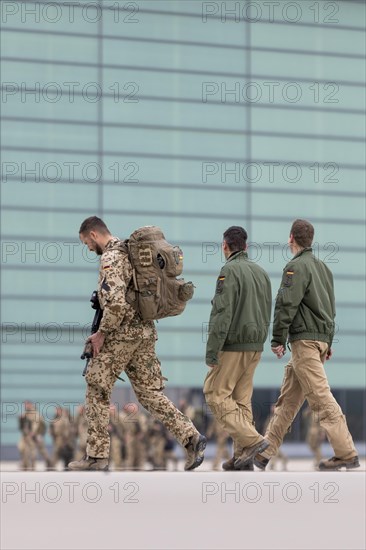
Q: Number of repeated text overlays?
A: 14